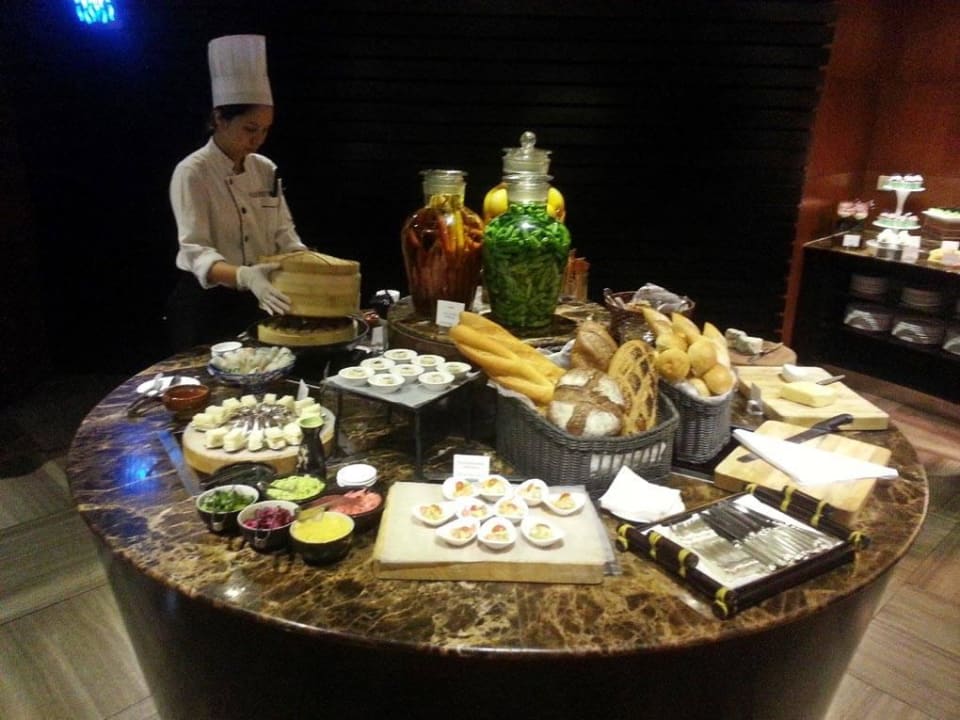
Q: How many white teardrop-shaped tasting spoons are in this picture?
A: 10